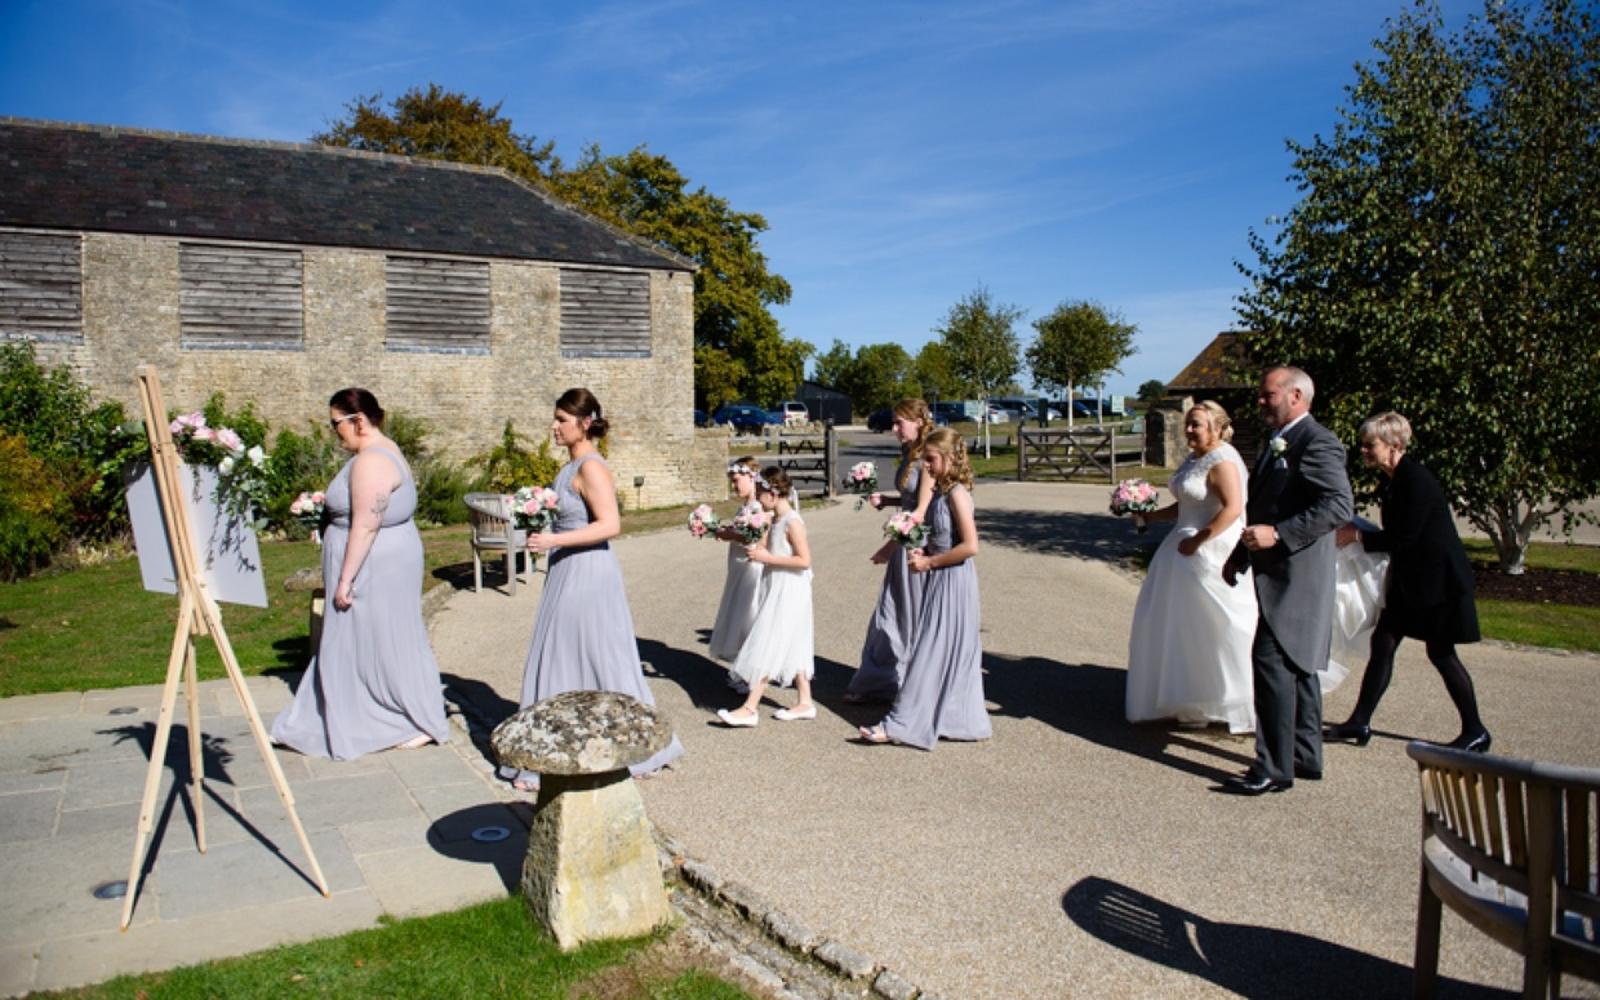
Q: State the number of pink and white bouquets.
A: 7